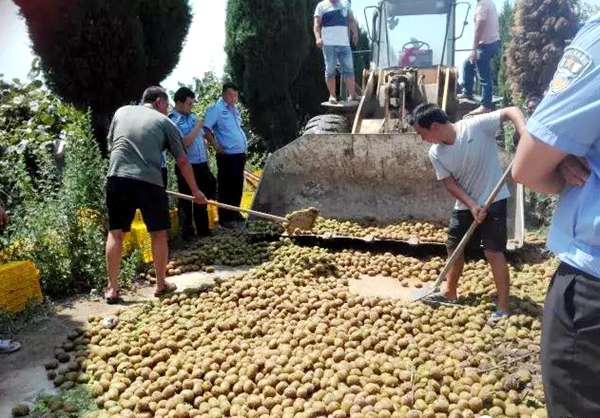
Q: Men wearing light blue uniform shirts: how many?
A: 3